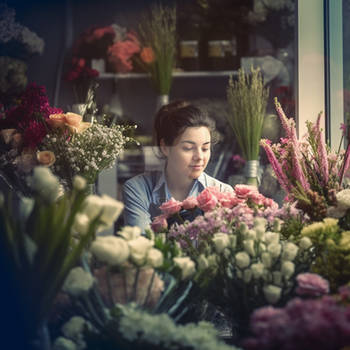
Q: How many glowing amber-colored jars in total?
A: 2